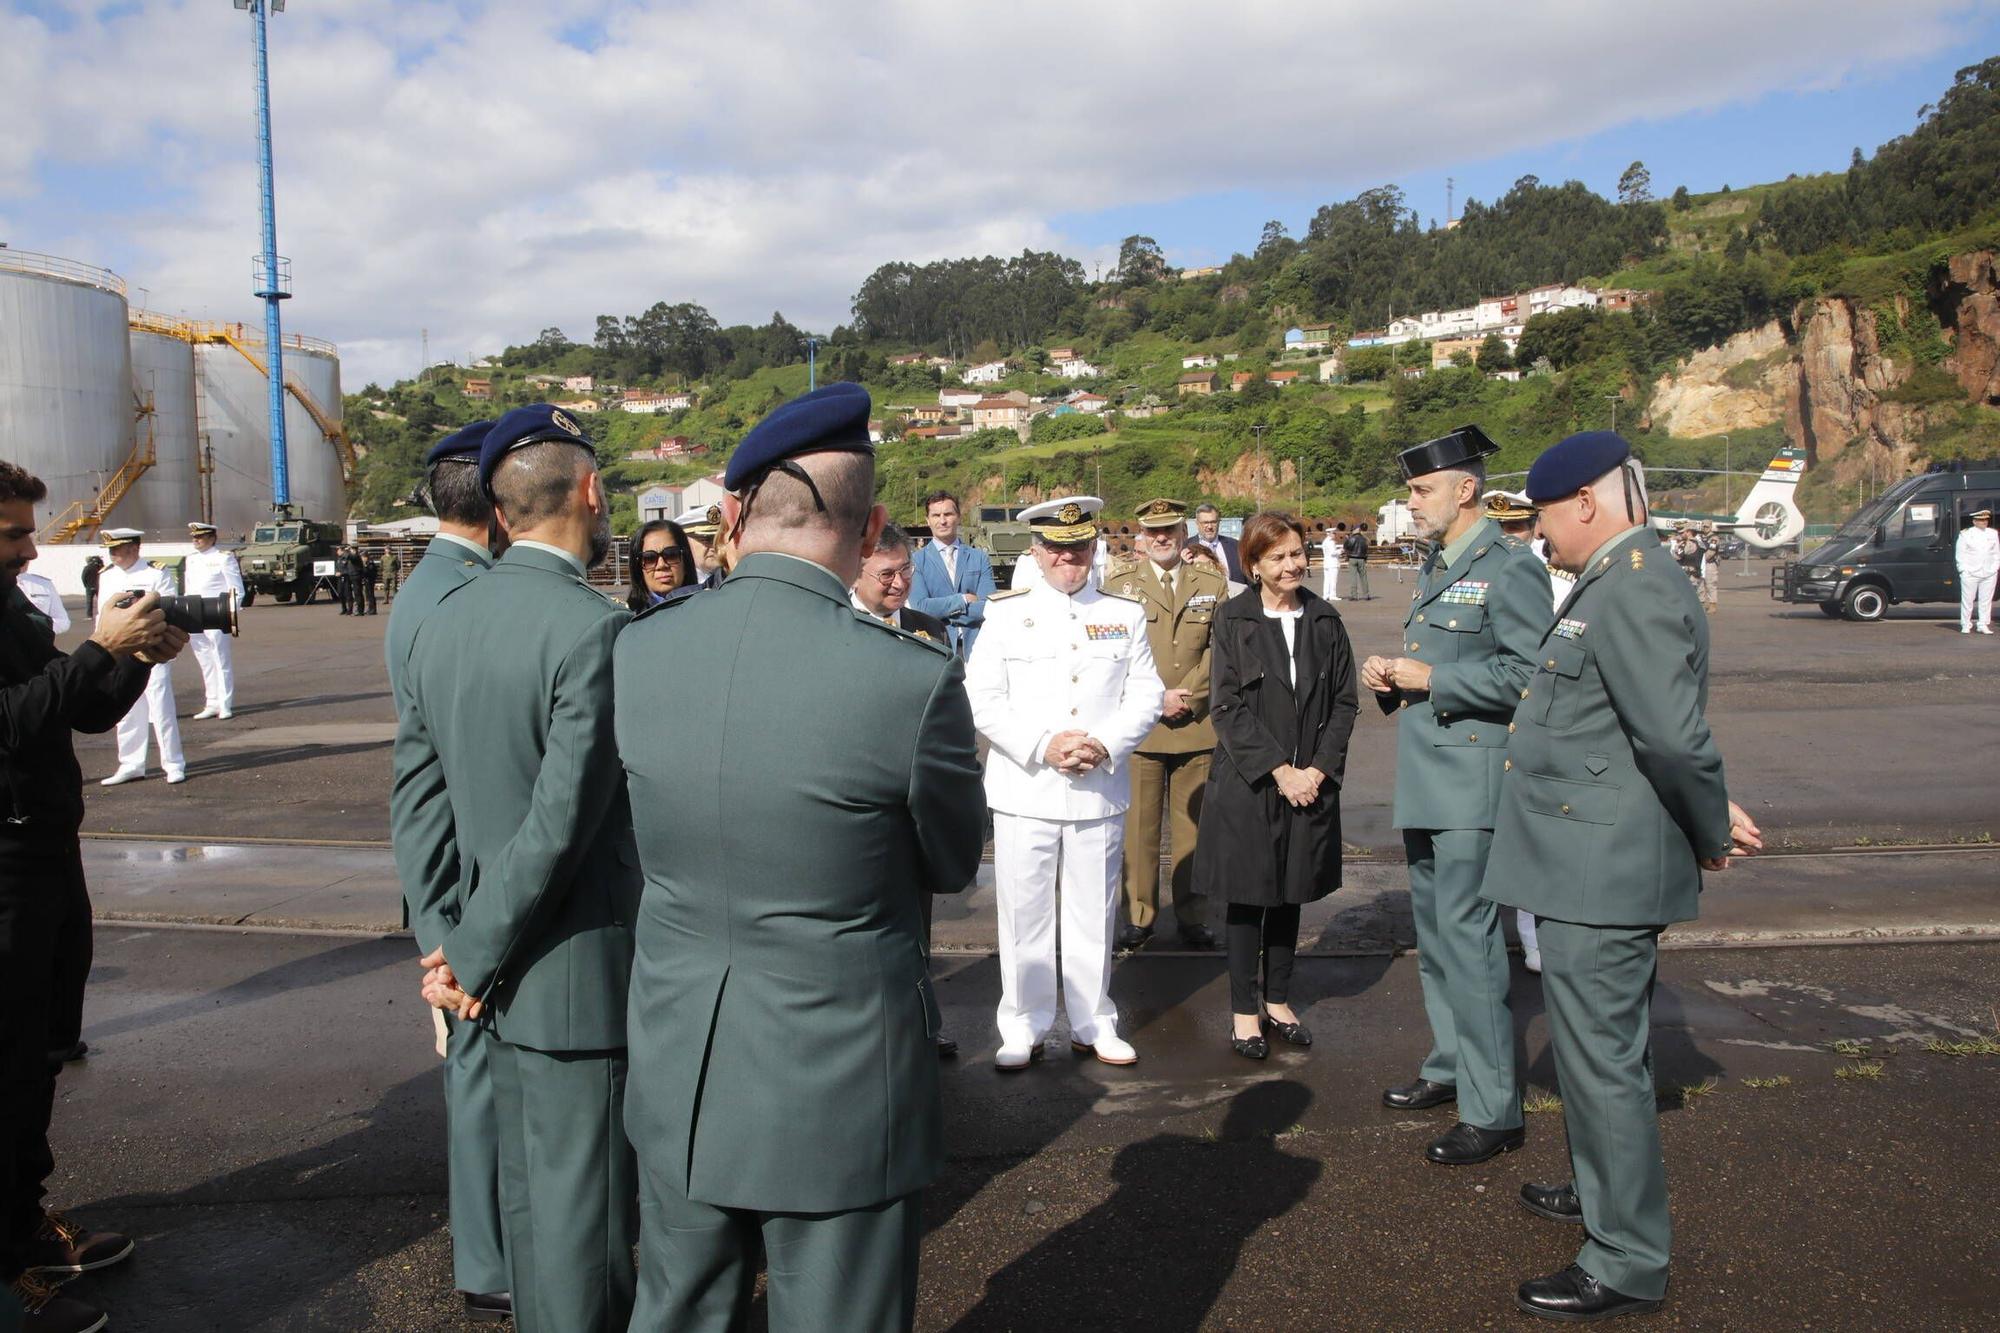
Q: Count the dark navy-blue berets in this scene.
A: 4